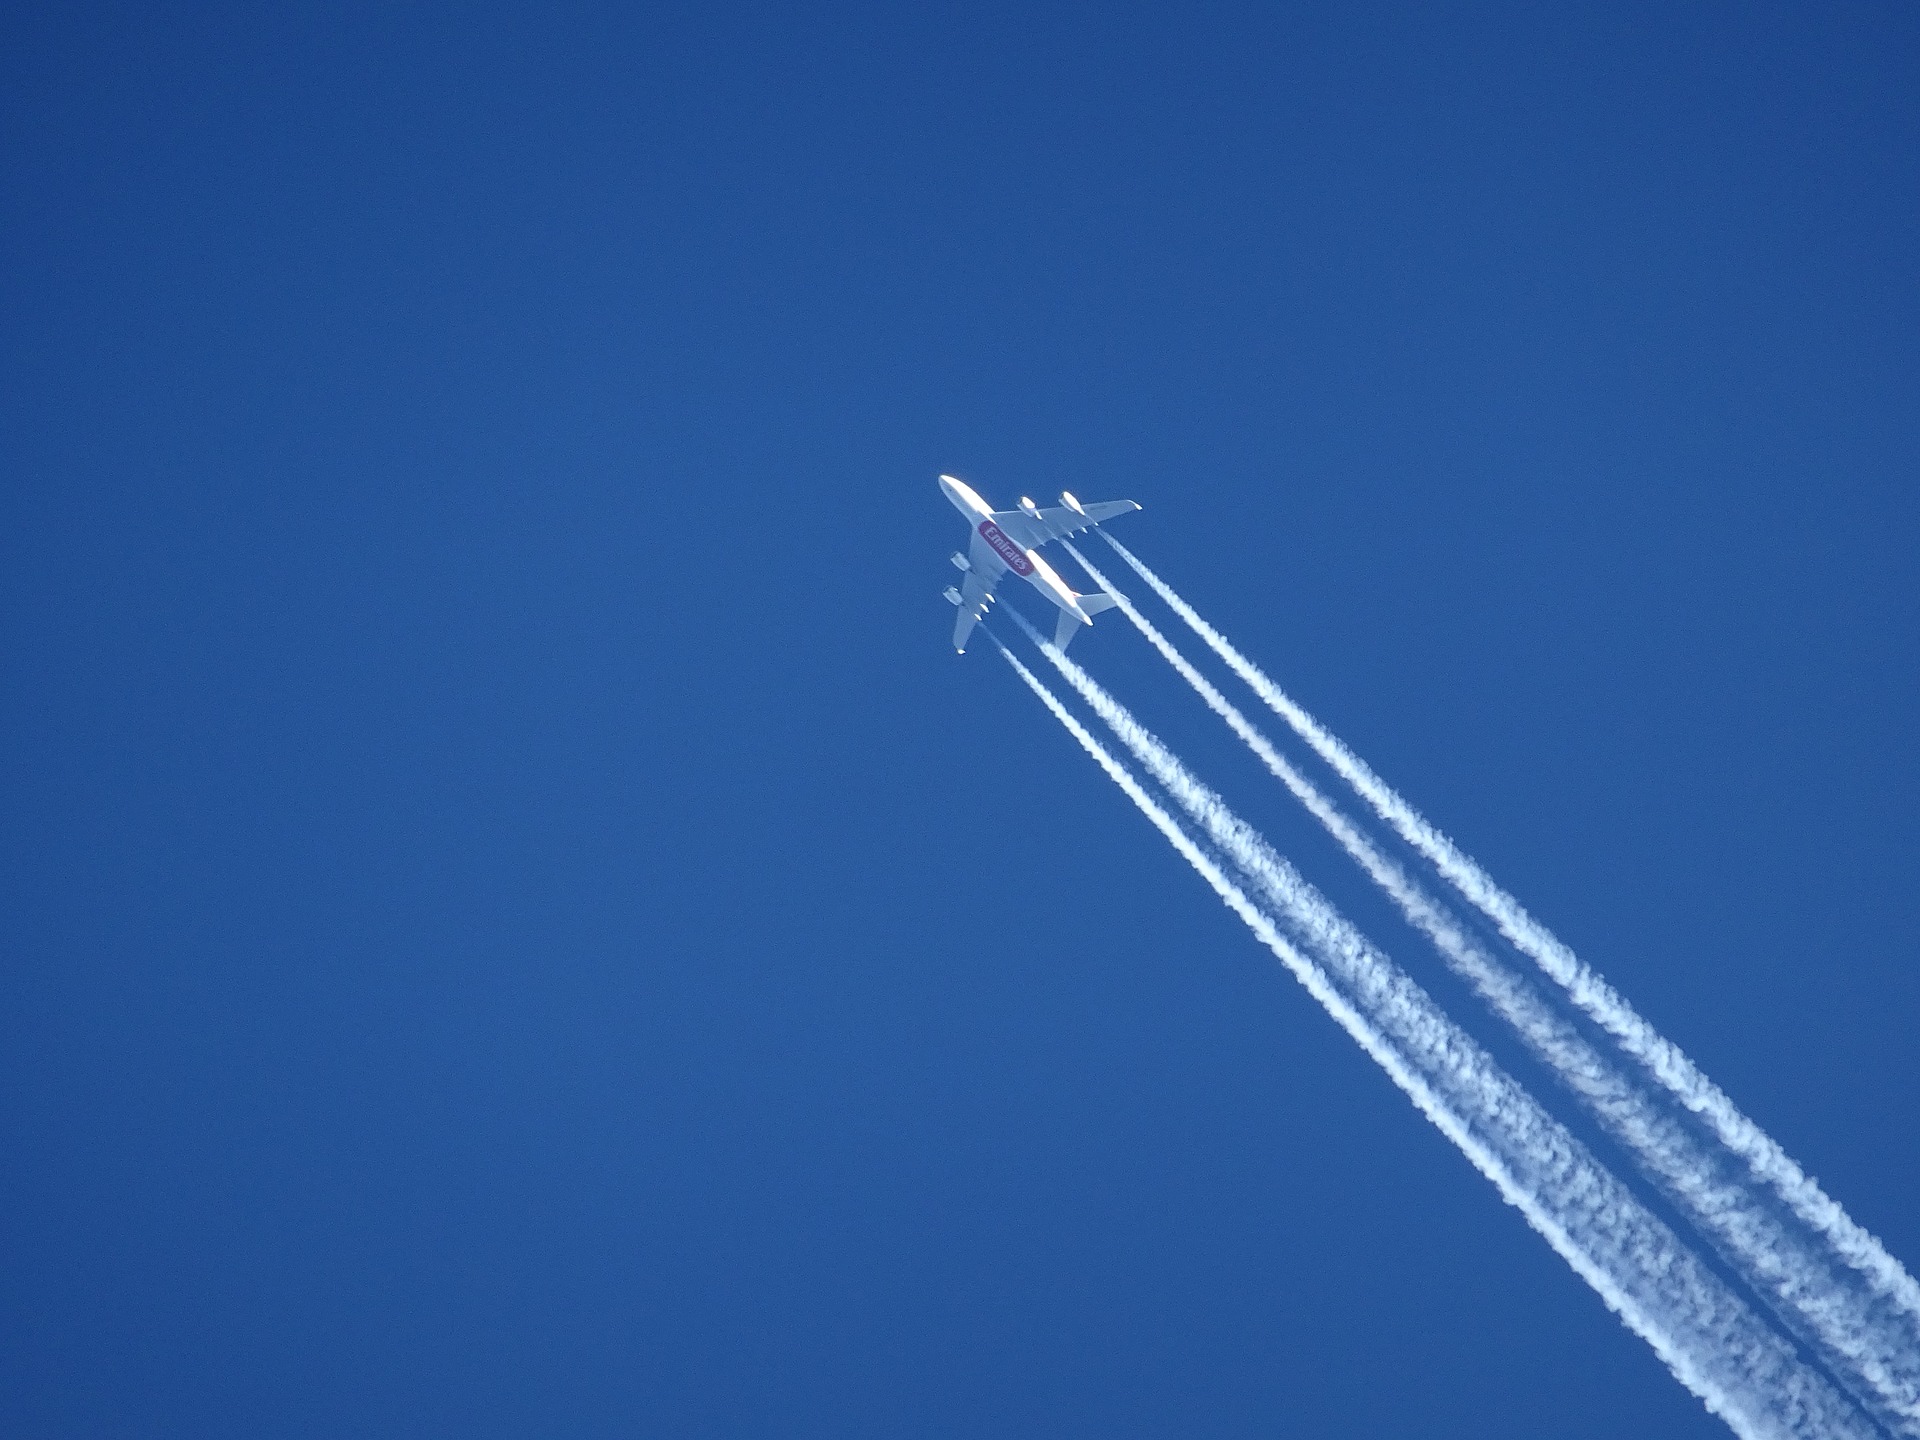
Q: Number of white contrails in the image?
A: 4